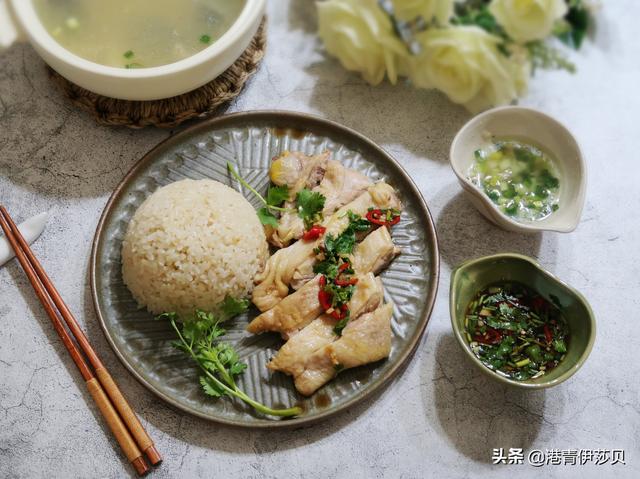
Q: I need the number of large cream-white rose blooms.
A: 4